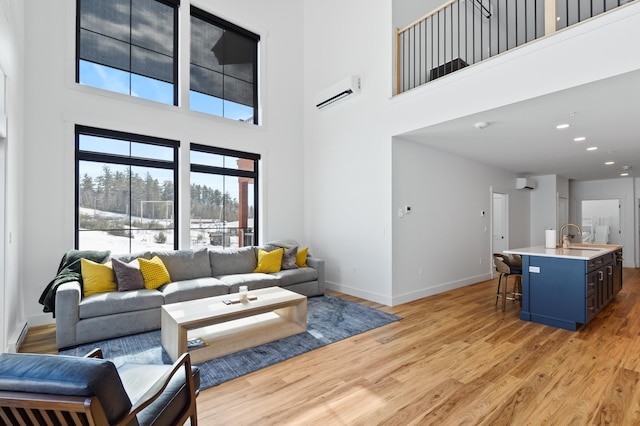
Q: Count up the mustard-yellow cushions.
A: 4